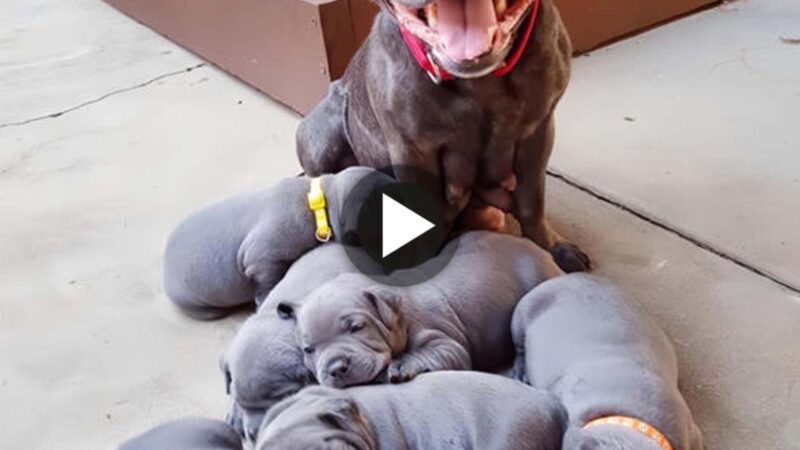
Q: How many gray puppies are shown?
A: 6